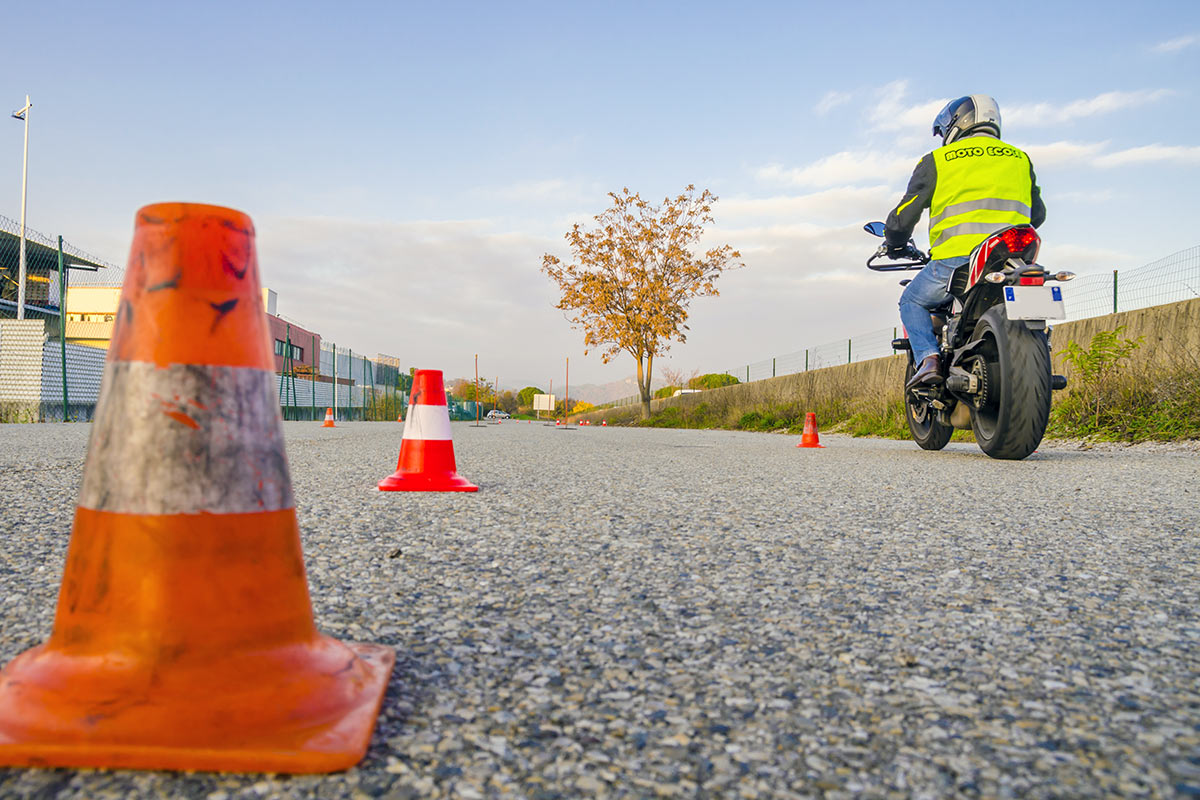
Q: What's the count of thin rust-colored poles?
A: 4